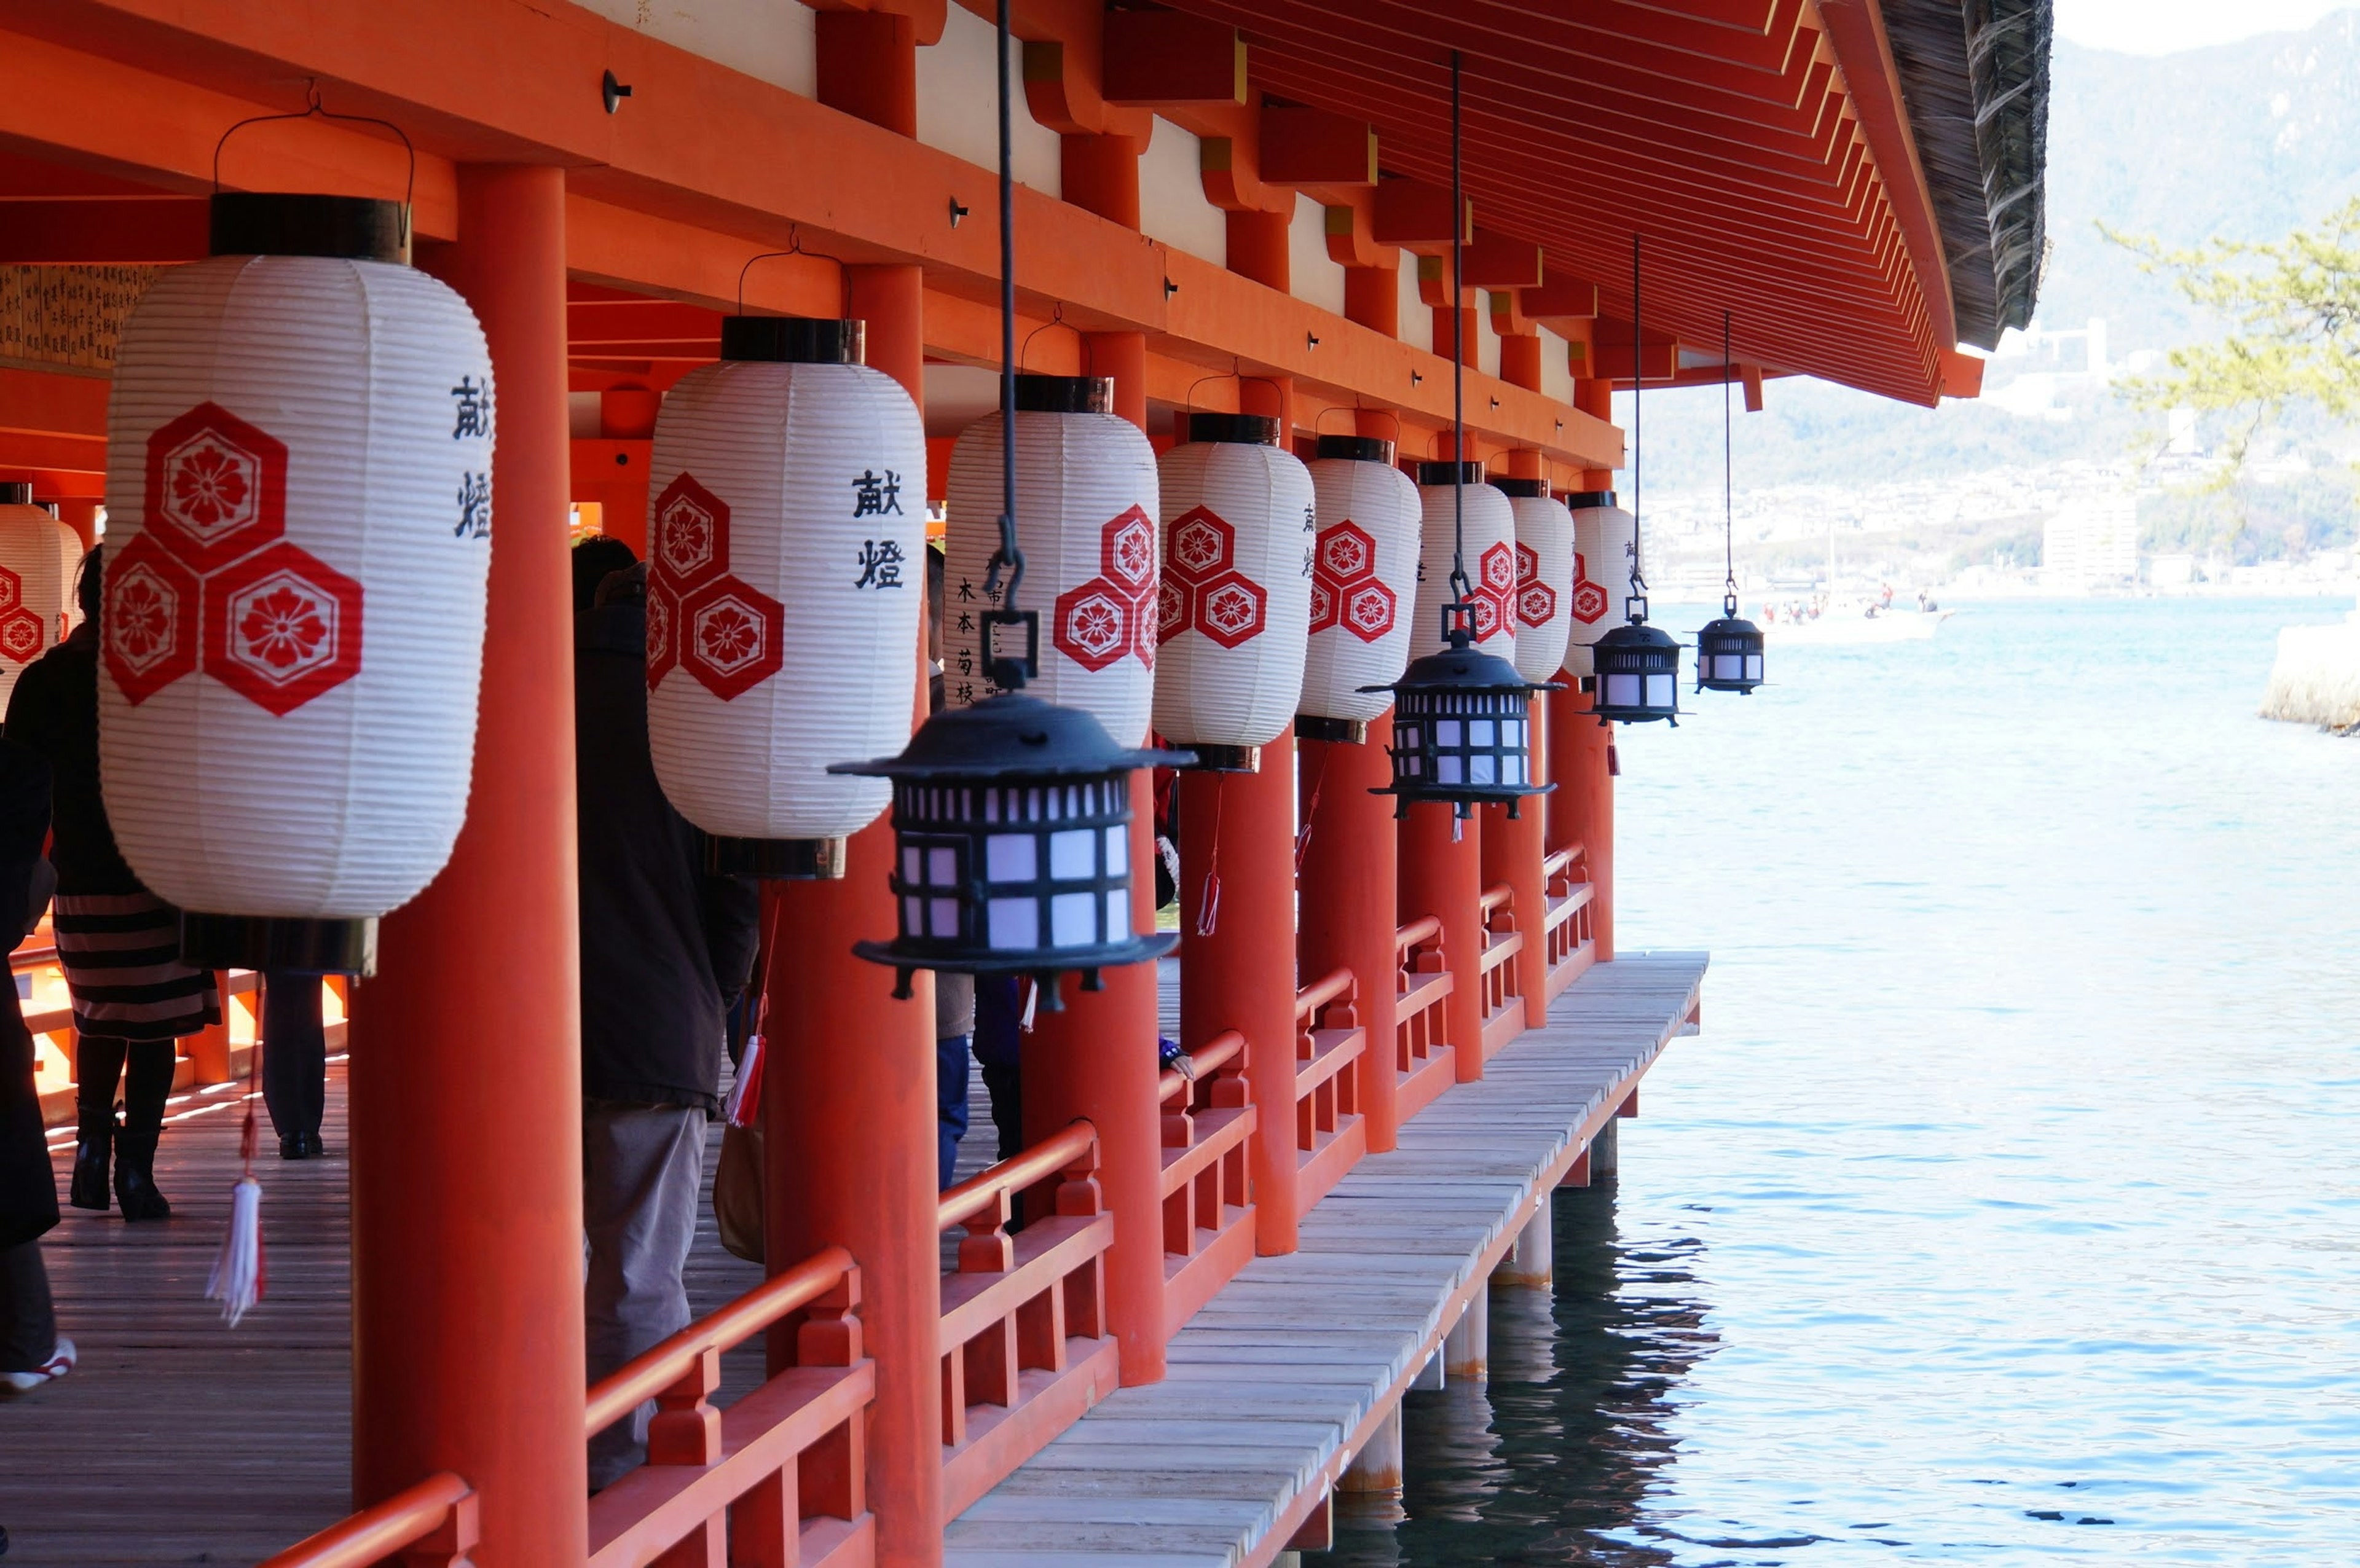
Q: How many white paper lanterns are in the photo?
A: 10